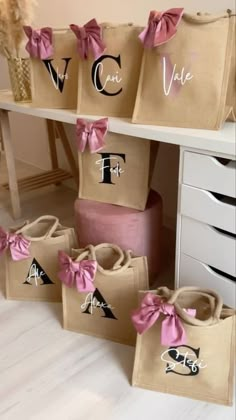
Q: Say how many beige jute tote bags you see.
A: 7